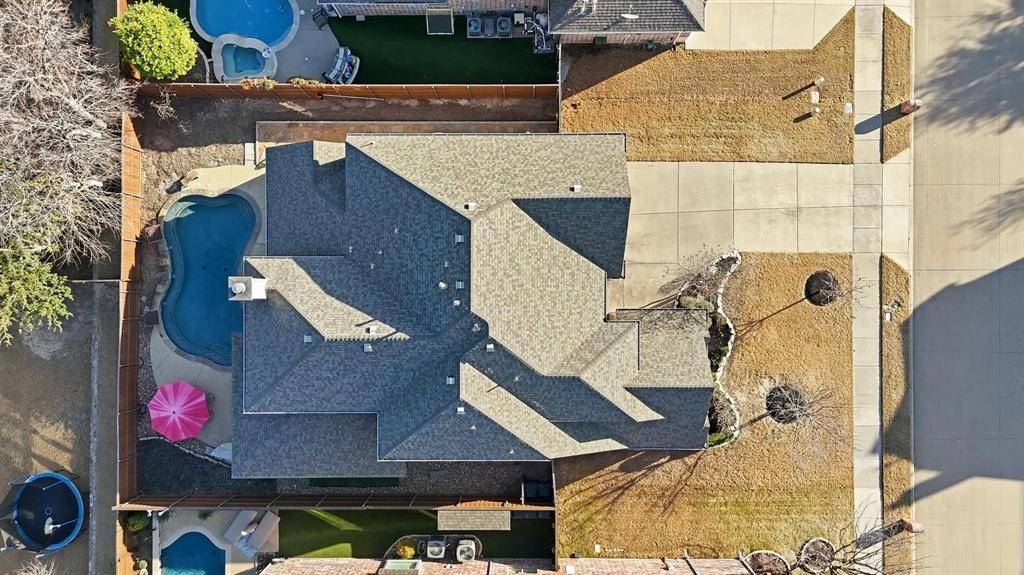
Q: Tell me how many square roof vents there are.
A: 10